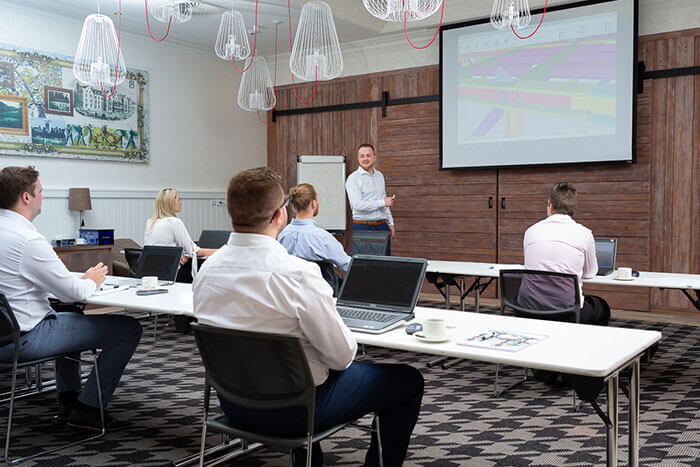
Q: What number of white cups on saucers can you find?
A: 3